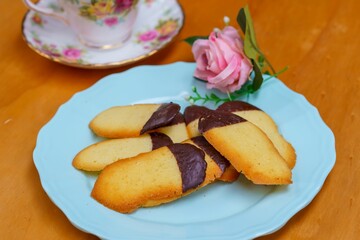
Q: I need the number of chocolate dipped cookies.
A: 8